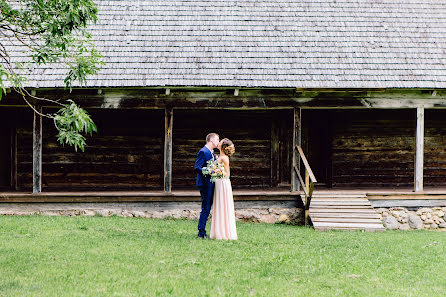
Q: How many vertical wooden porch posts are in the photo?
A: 4